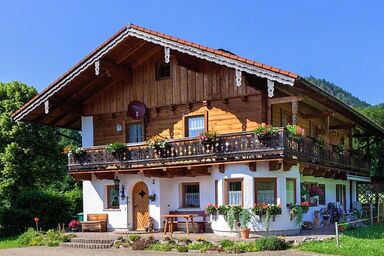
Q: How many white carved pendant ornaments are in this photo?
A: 5